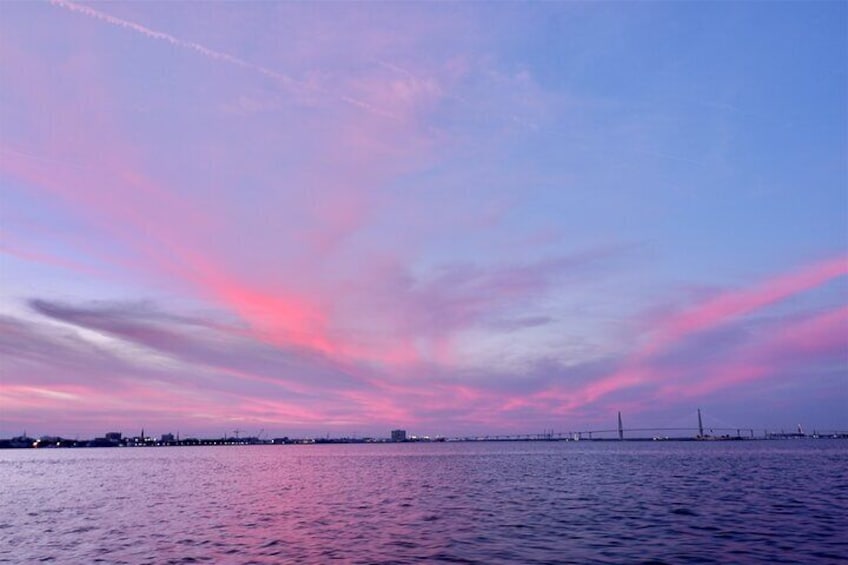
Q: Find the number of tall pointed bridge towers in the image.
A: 2